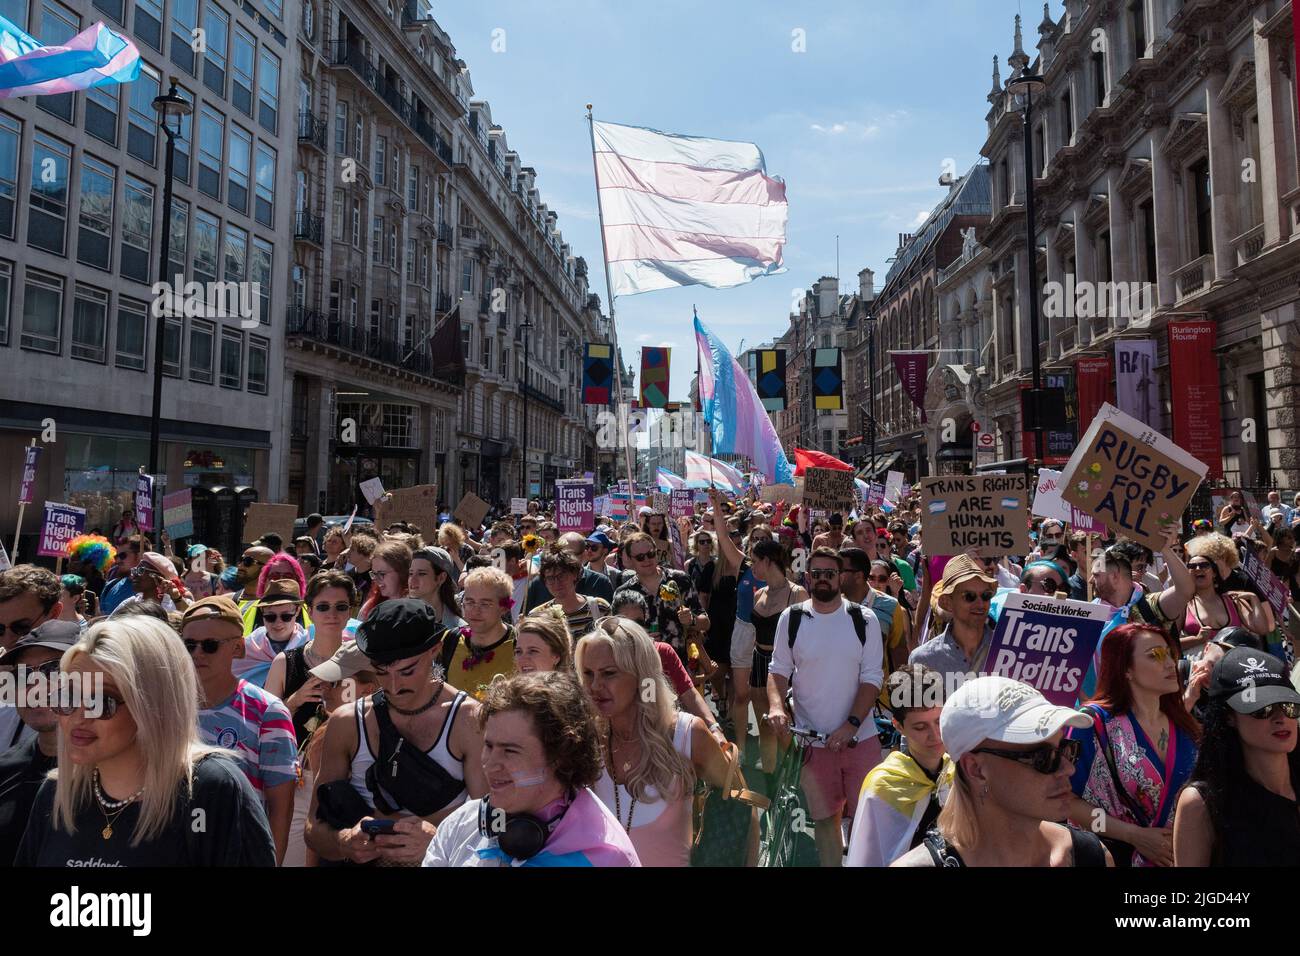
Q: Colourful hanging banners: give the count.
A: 4